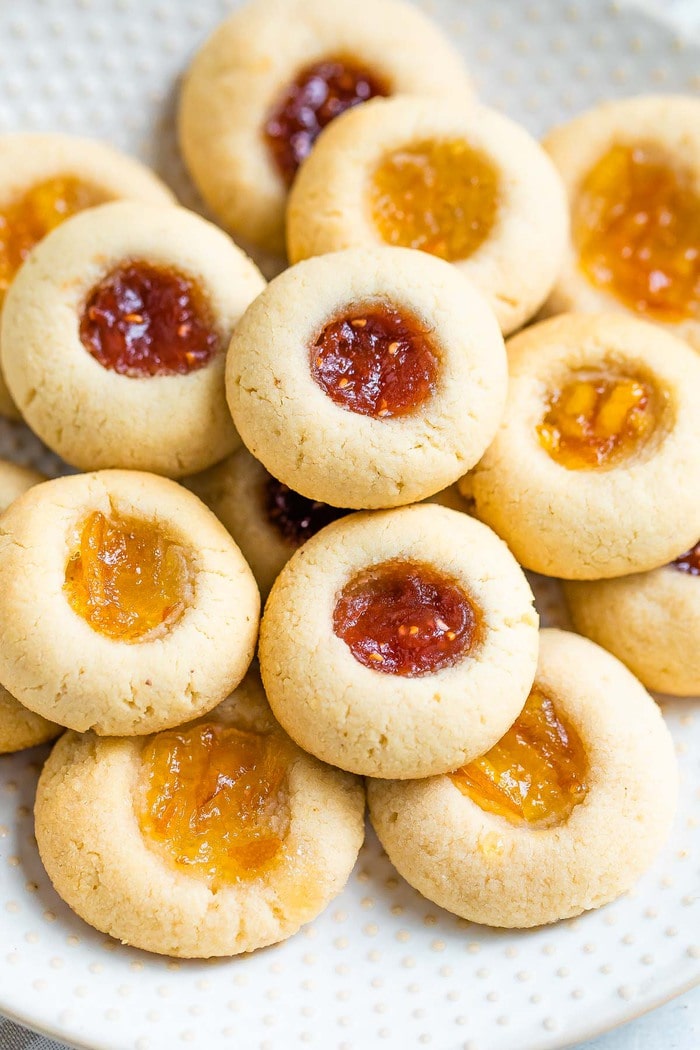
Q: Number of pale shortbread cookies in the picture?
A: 14